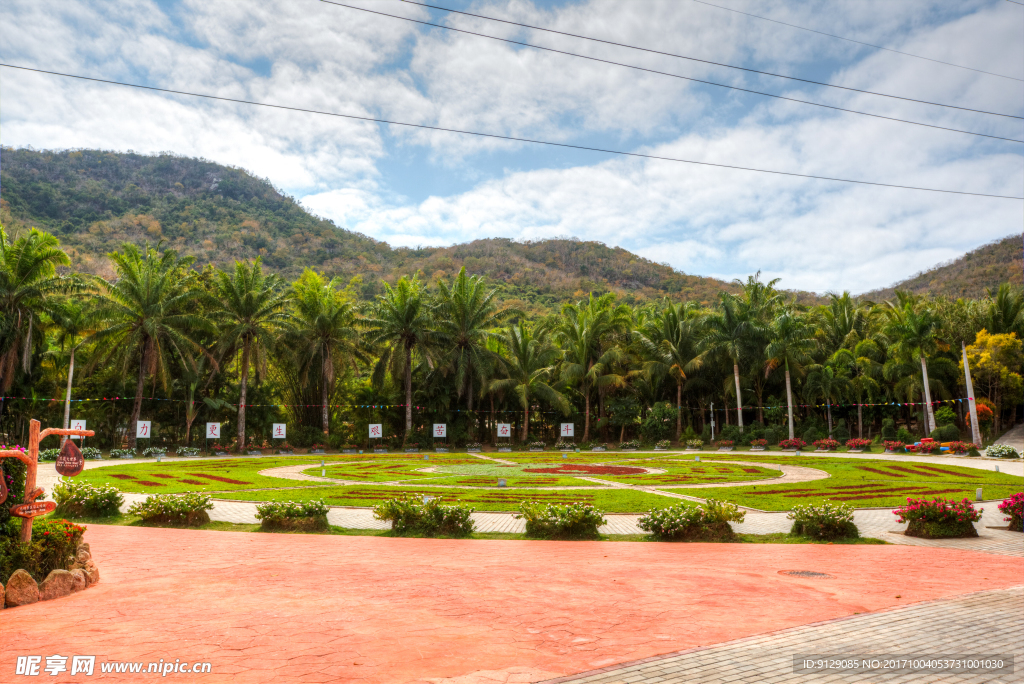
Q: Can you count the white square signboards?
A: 8